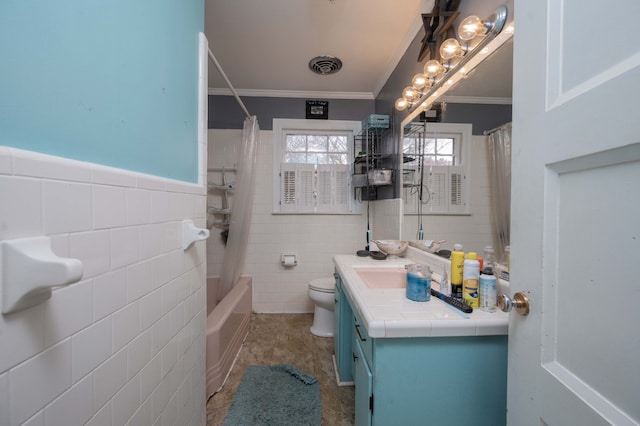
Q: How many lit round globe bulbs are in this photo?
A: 6